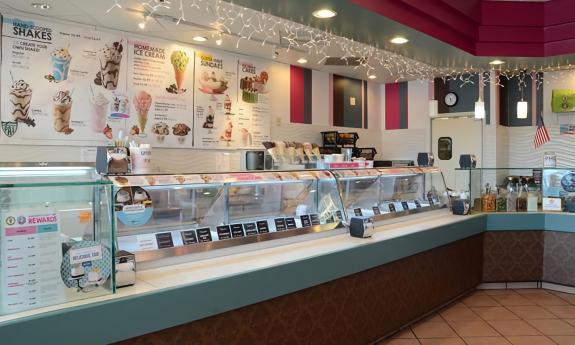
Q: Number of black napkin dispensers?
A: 6